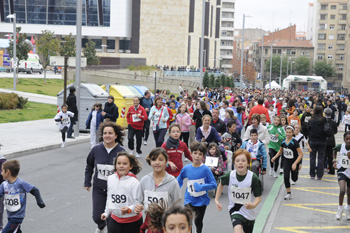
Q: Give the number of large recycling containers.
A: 3